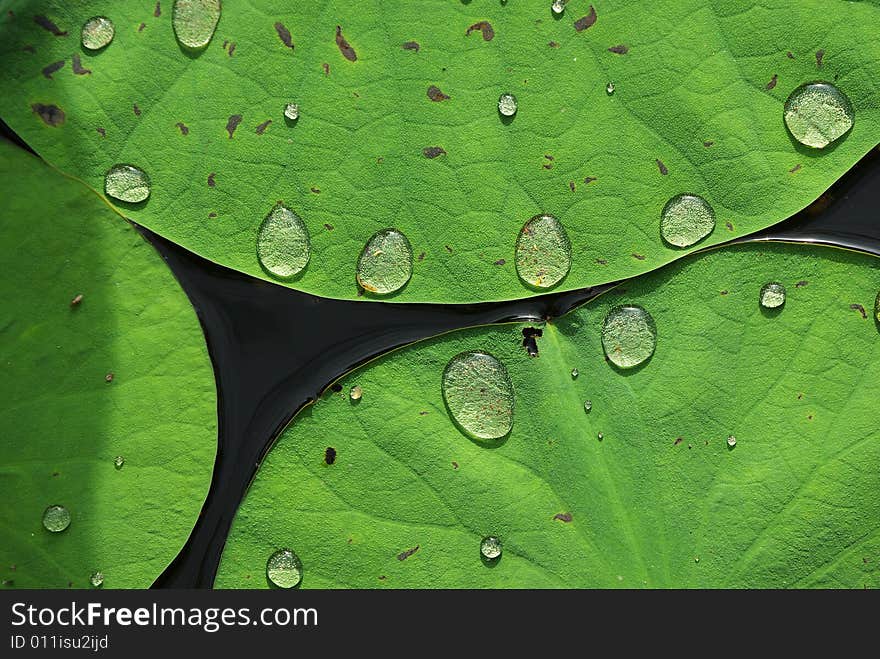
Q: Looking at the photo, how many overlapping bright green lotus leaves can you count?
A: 3